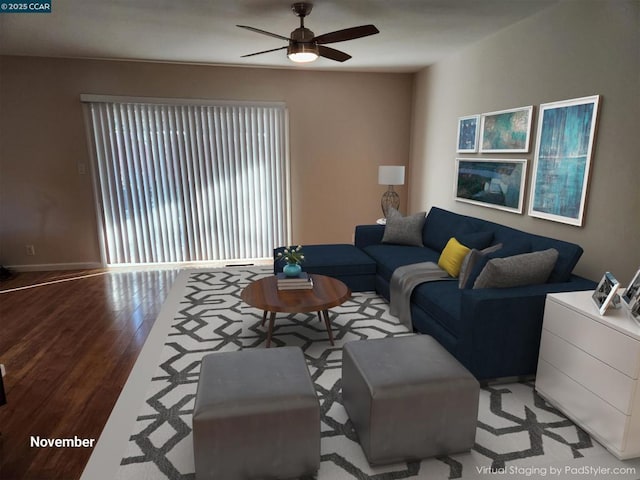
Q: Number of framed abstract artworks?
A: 4